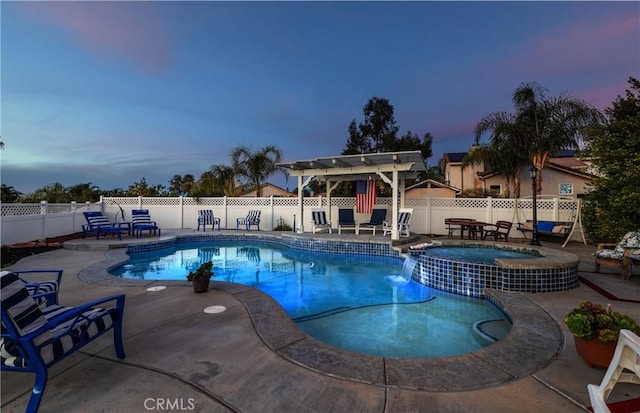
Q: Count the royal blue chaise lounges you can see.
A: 2